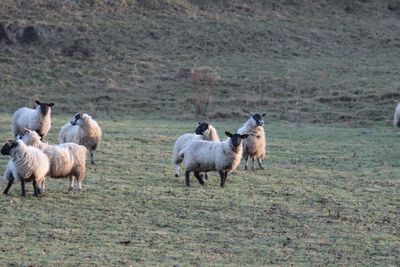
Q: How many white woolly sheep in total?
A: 8